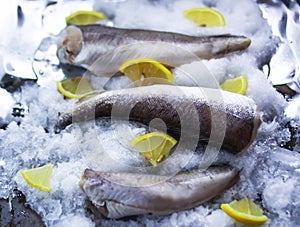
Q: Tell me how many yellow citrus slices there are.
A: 8